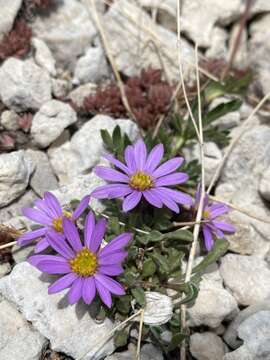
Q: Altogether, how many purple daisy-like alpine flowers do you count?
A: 4